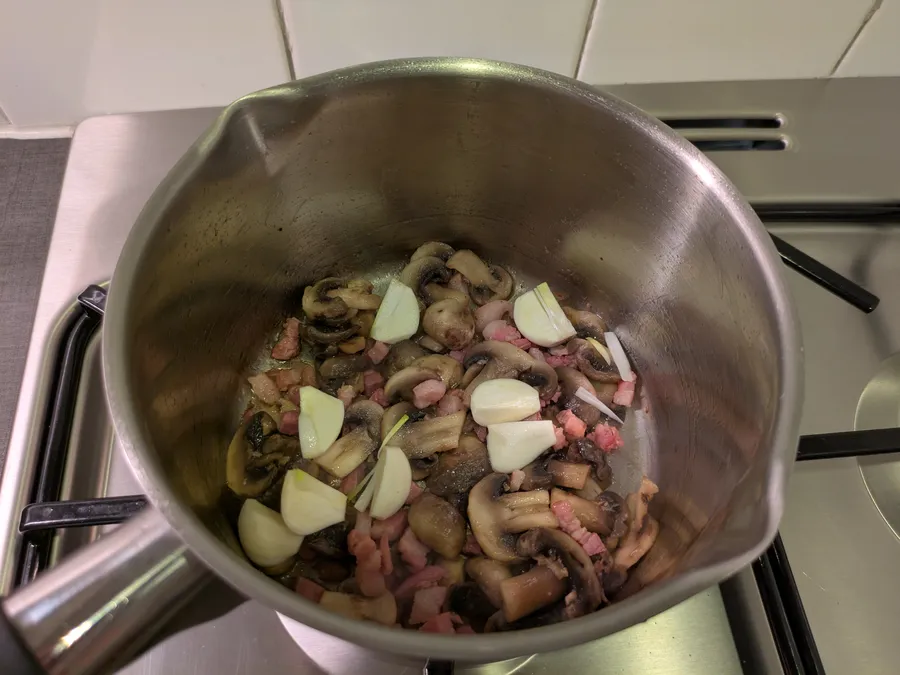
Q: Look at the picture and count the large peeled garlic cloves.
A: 8